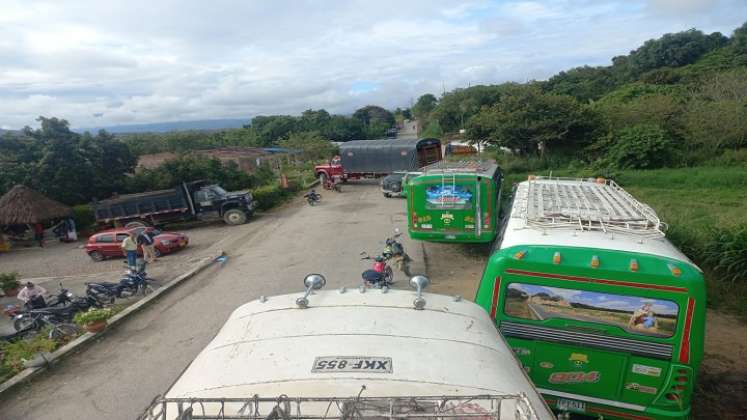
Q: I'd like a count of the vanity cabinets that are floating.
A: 0